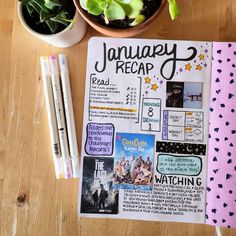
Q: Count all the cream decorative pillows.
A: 0